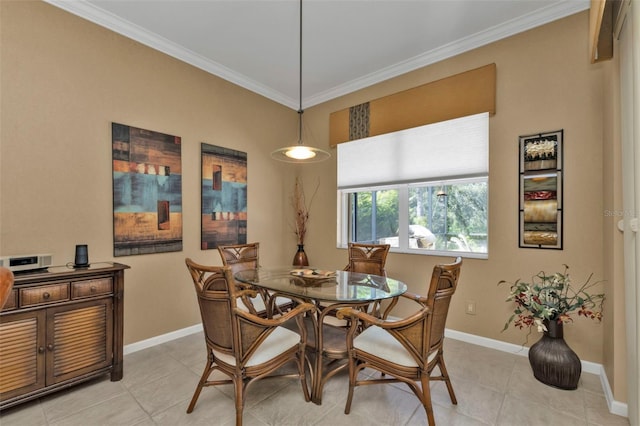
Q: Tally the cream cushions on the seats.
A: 4